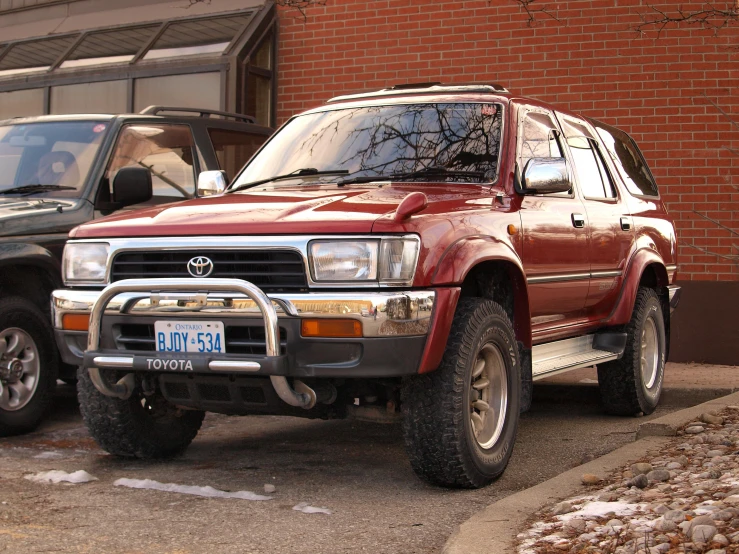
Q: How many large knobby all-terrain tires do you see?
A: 3